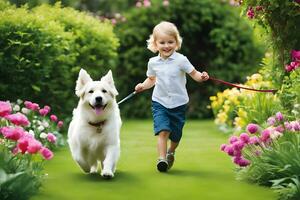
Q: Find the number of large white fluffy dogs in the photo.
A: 1